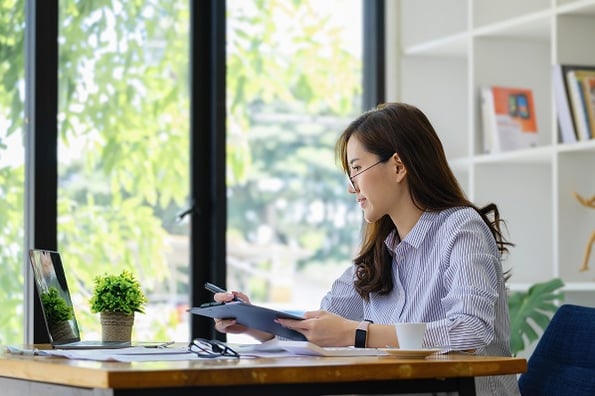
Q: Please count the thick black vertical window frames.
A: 3